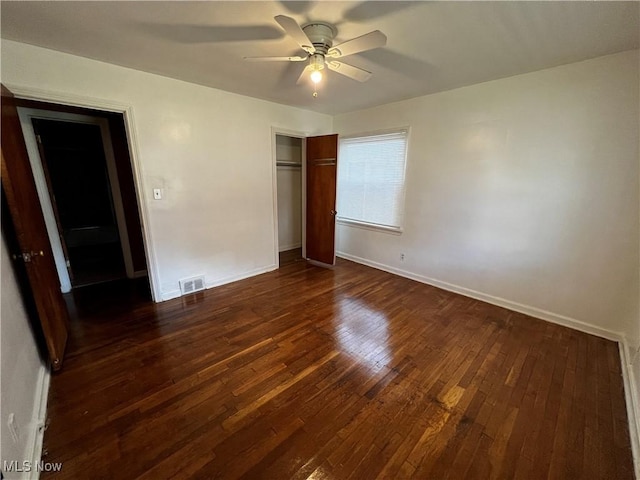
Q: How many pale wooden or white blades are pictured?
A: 5